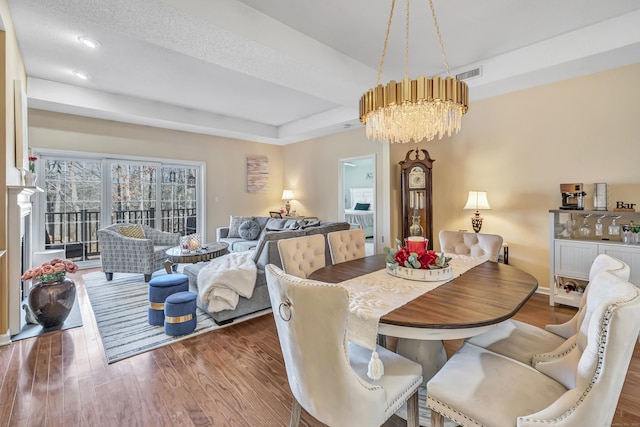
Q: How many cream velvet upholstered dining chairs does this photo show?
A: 6